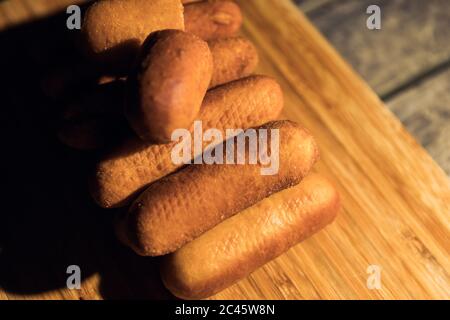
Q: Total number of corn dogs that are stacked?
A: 7